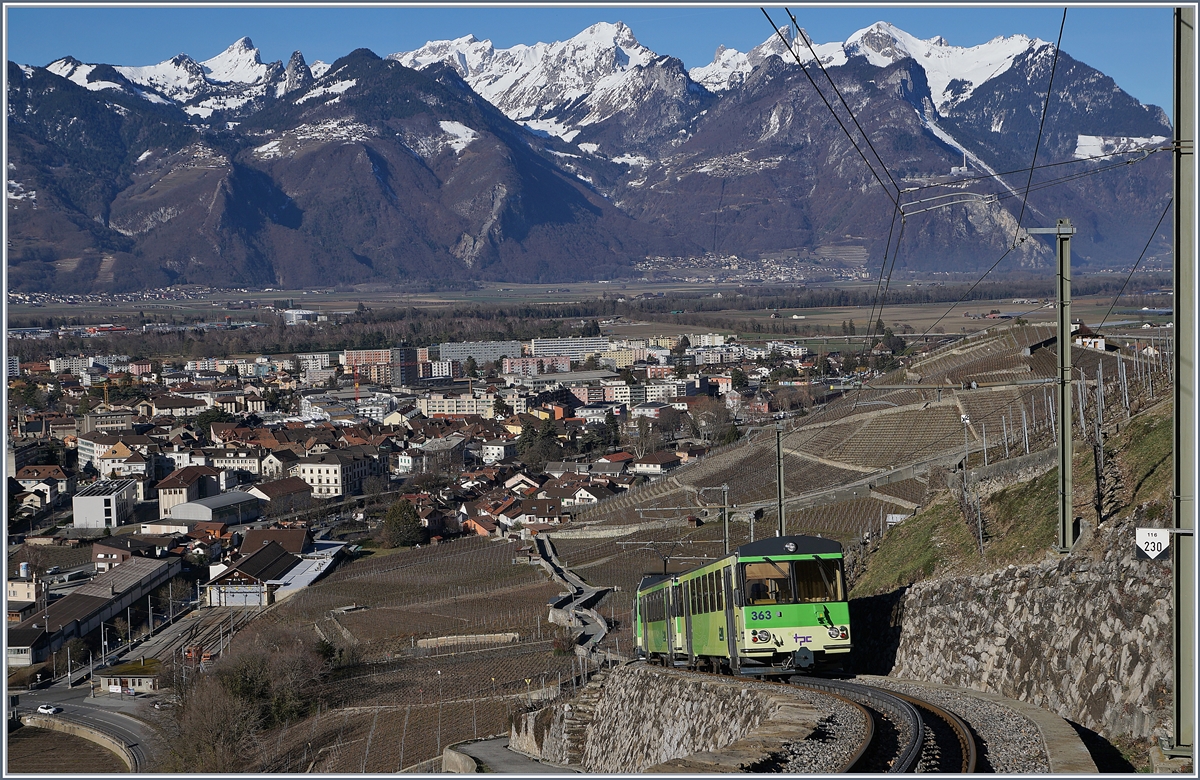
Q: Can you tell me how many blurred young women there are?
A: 0